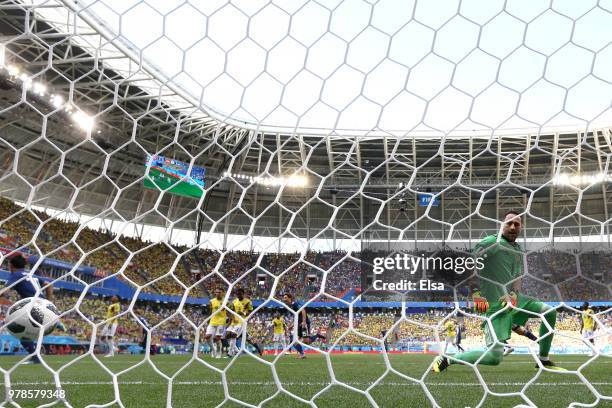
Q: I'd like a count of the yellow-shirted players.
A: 6